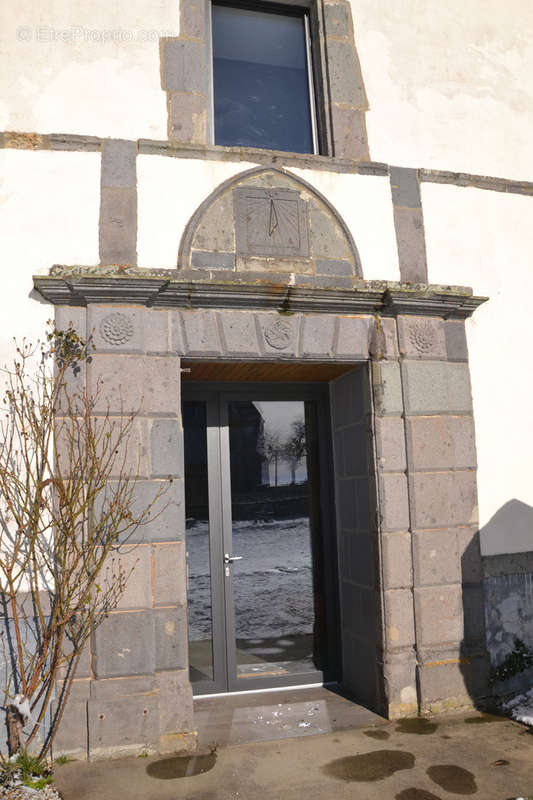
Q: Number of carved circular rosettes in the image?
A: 3